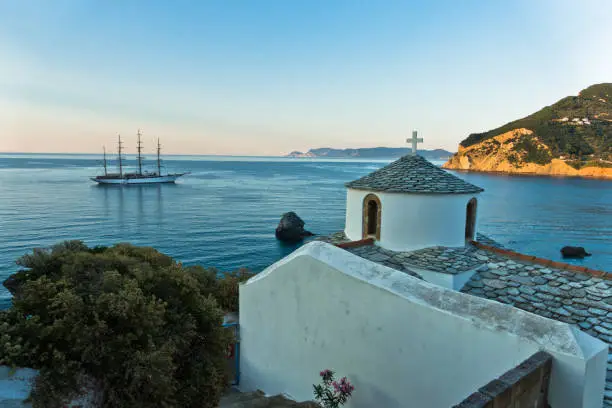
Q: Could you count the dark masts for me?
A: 4